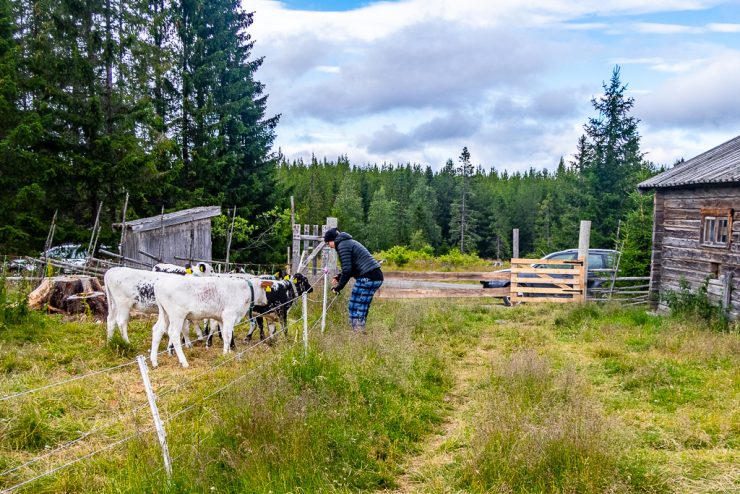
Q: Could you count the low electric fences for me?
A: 1